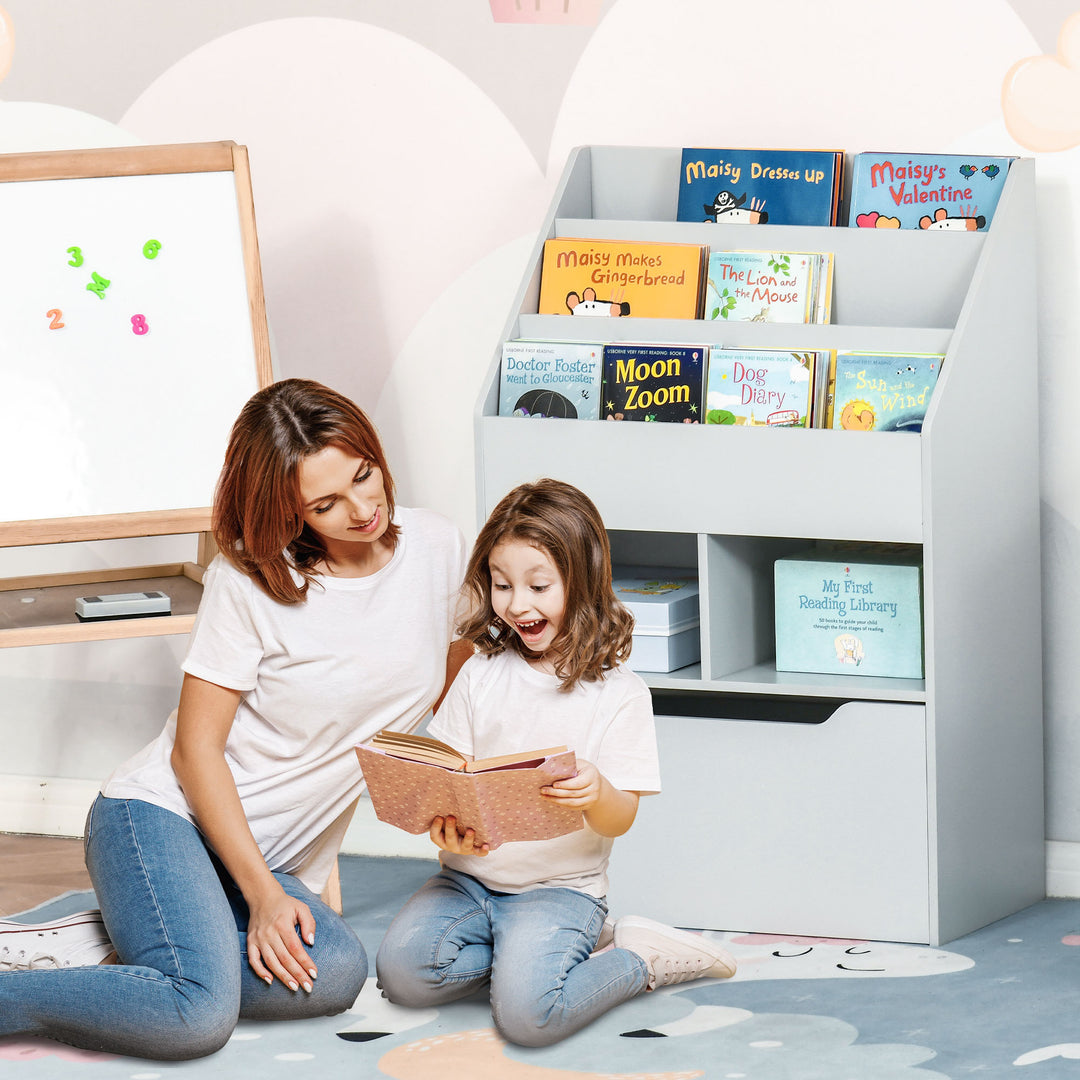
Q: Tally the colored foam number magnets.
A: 4